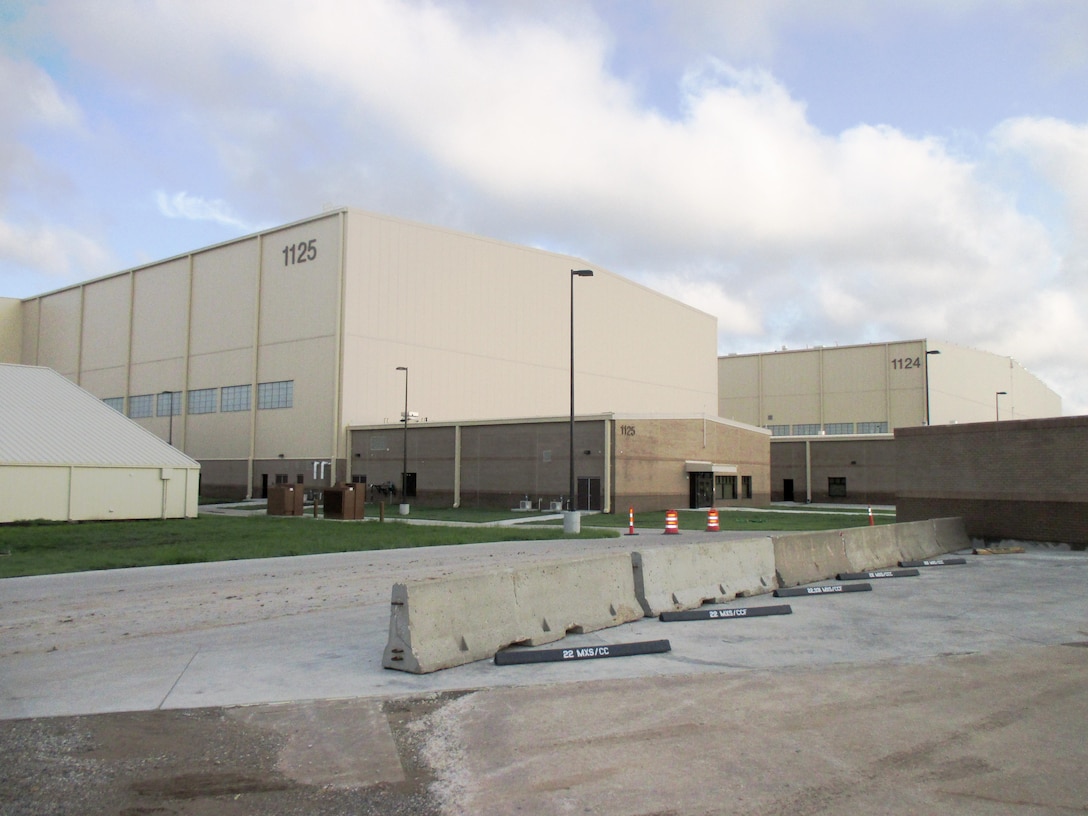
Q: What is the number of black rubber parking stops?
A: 5